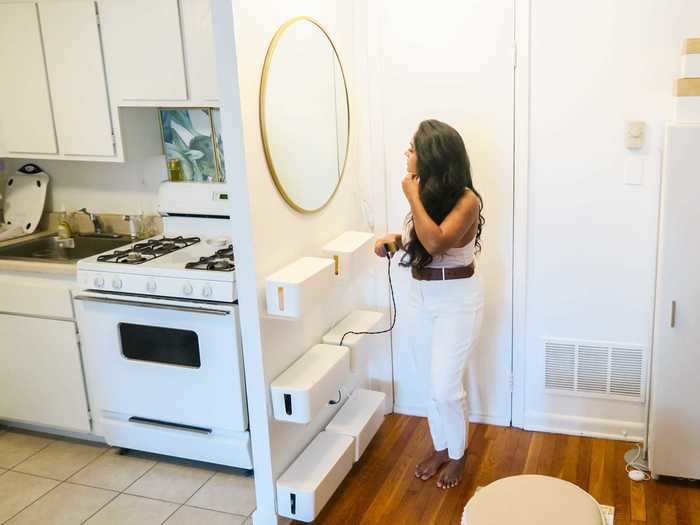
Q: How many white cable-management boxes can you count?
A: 6